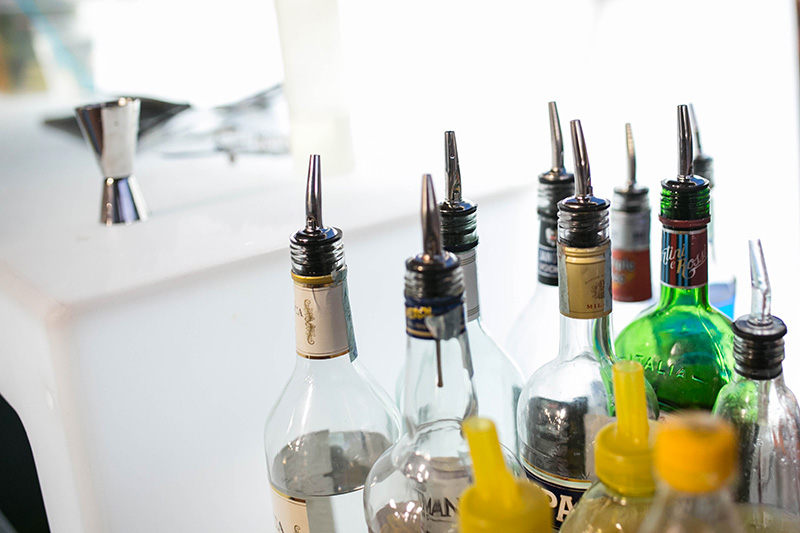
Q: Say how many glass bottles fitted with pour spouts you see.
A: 9